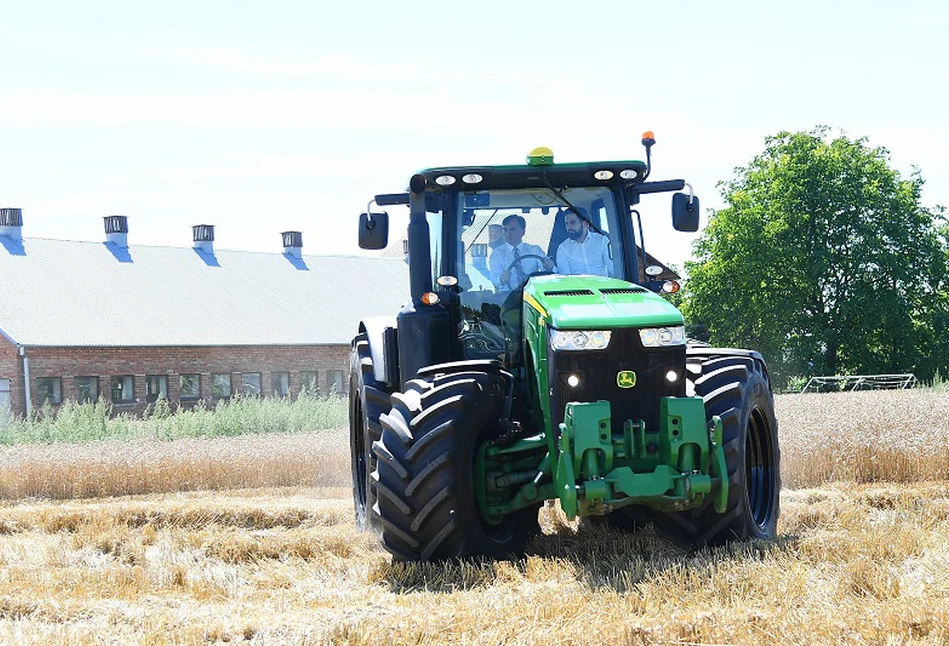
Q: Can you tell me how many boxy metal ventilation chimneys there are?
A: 4